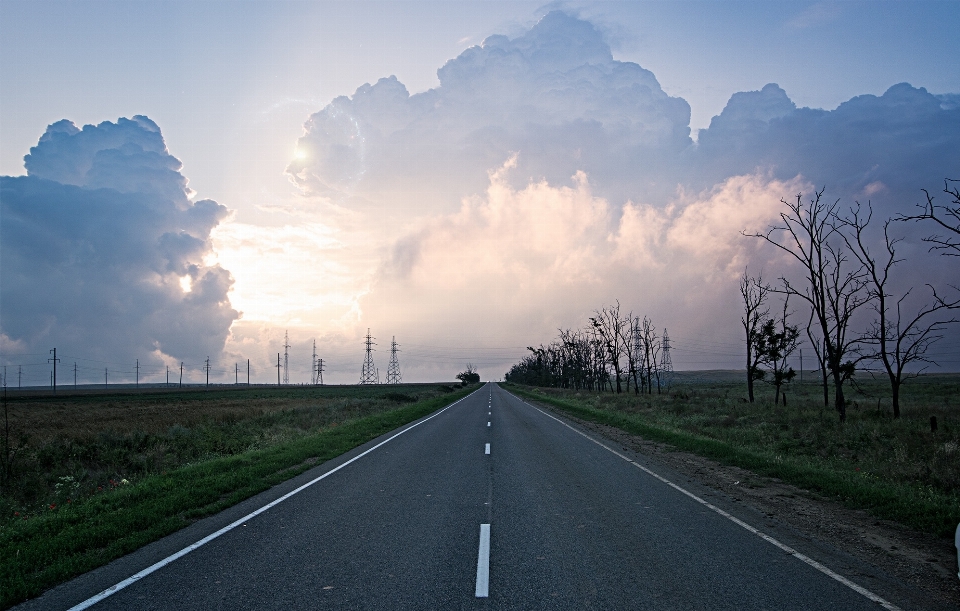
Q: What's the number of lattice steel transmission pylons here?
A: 7